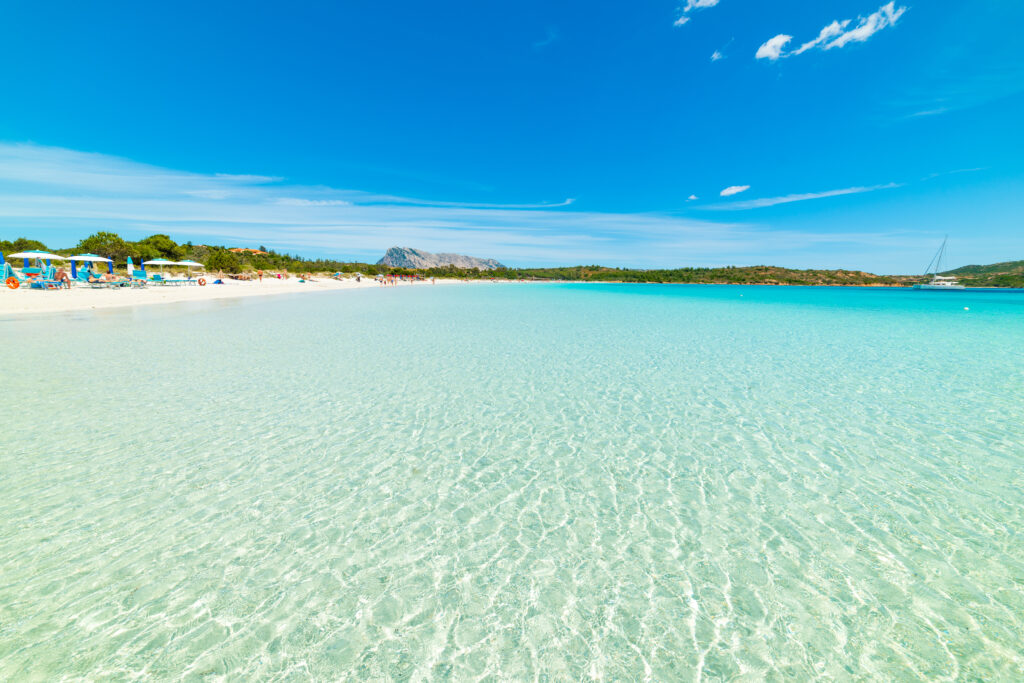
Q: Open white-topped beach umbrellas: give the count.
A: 4